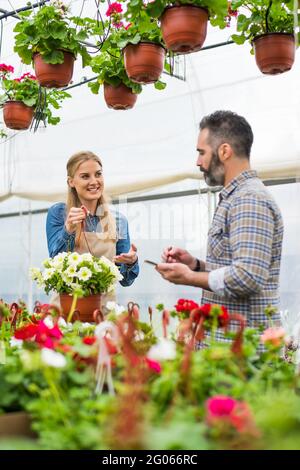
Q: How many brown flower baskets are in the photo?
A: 7